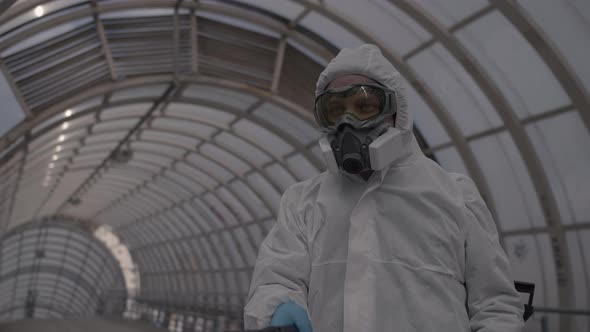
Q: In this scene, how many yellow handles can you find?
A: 0